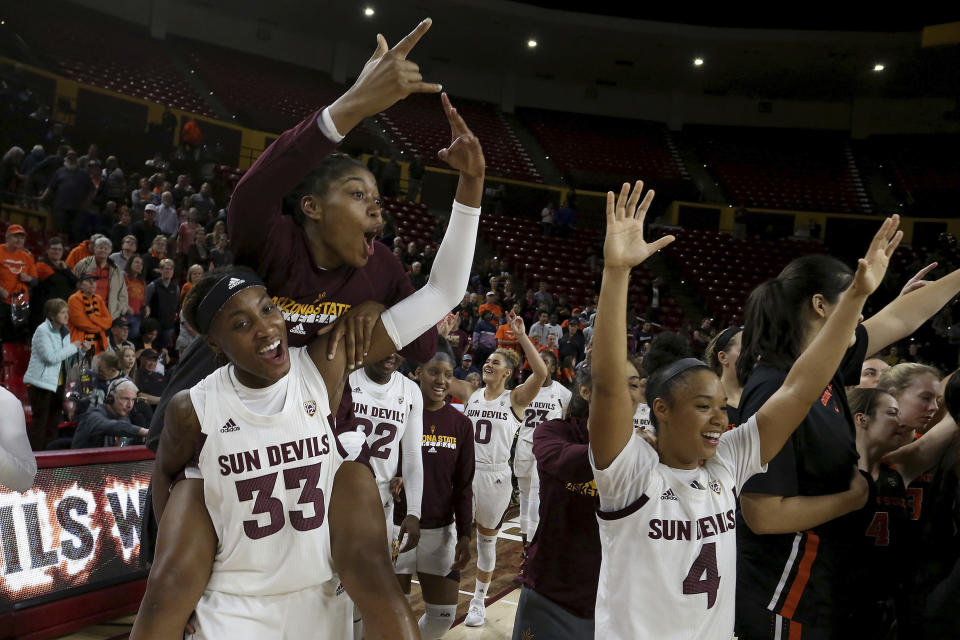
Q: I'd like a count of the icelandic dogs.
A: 0